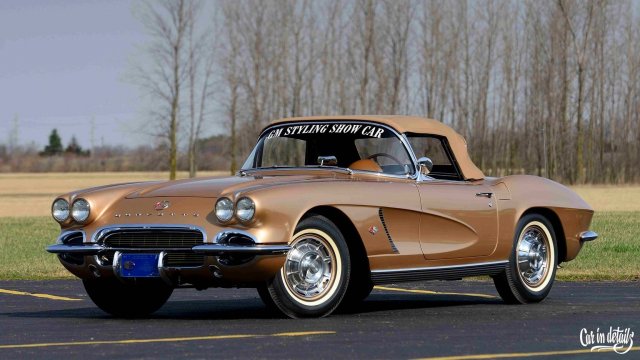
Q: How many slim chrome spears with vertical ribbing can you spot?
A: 1